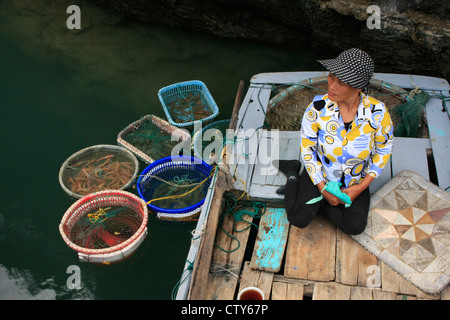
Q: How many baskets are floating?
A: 6